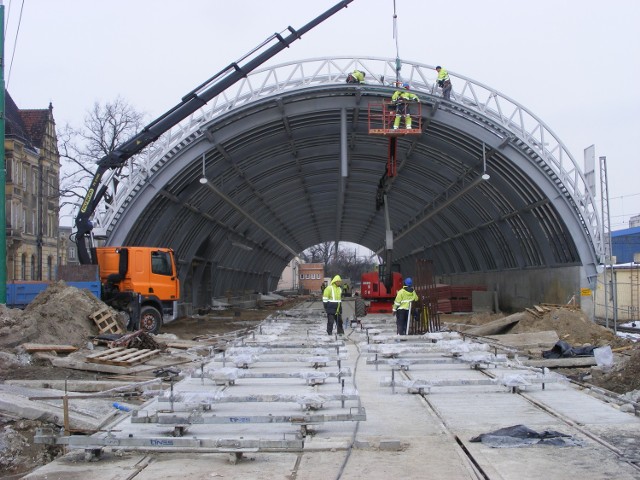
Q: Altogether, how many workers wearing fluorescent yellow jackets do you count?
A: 5